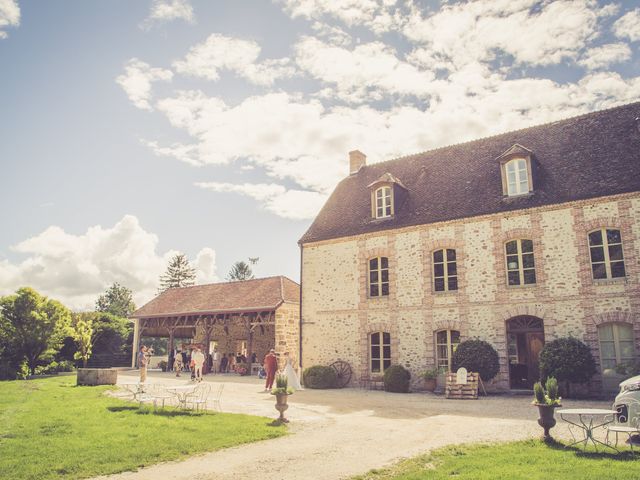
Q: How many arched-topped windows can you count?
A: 9